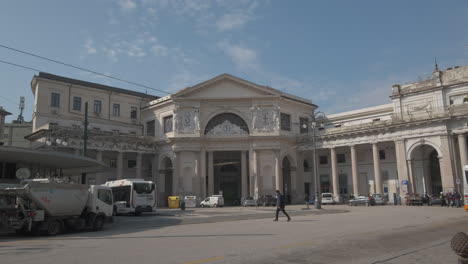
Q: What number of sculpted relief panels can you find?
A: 2